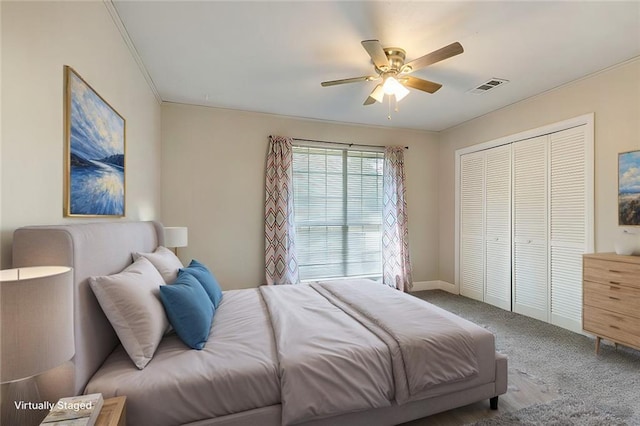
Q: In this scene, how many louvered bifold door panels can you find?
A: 4